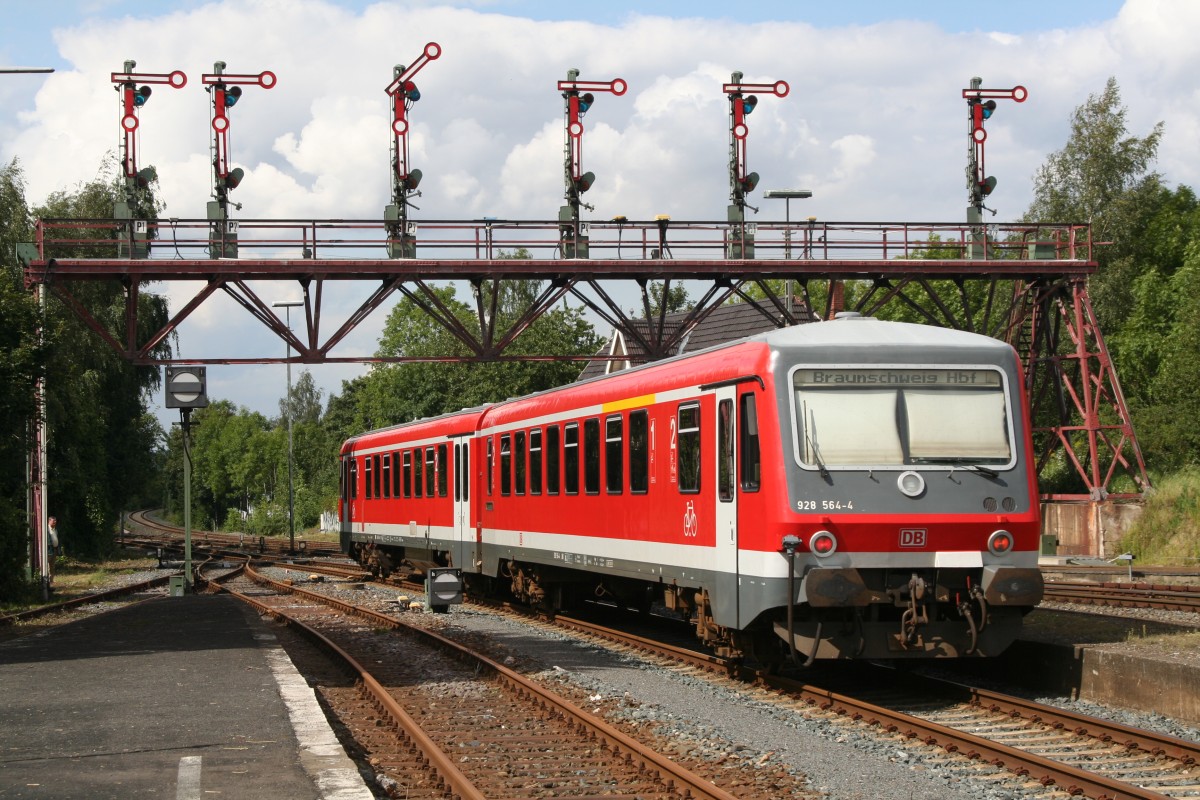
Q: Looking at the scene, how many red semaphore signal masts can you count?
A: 6